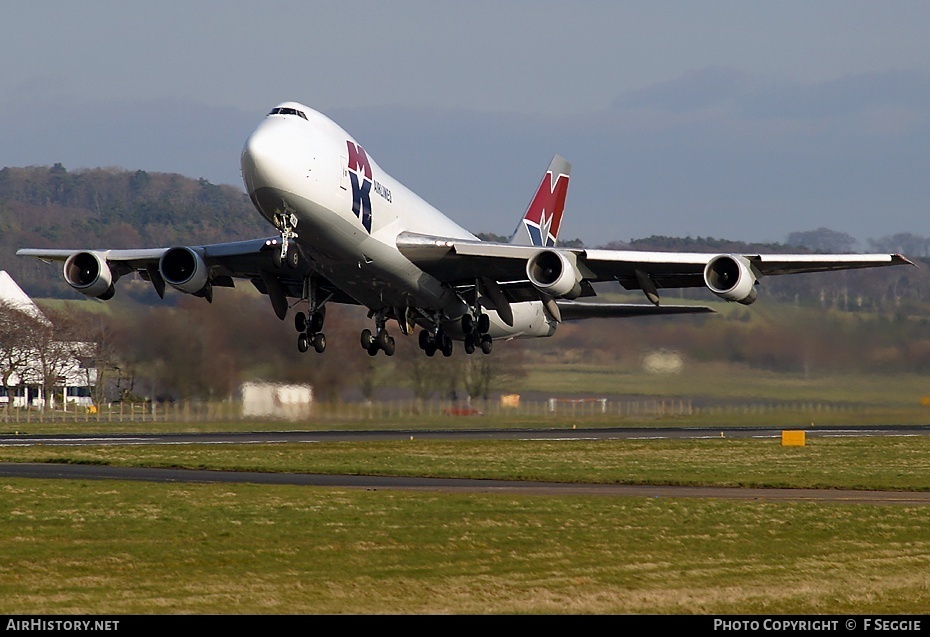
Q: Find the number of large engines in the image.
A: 4